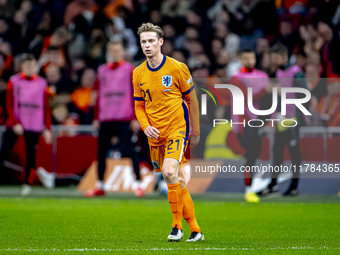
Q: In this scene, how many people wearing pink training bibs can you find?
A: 4